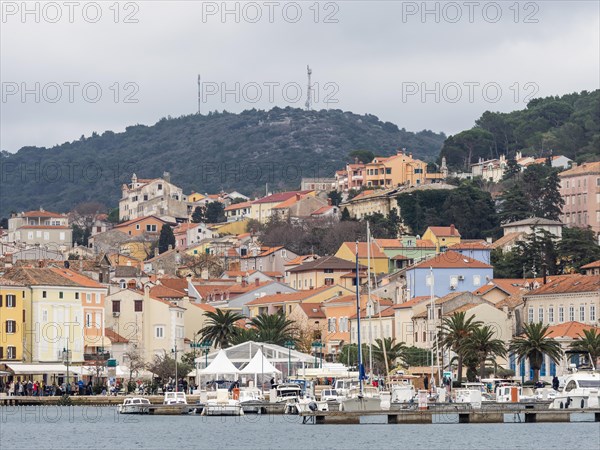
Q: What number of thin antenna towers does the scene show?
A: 2